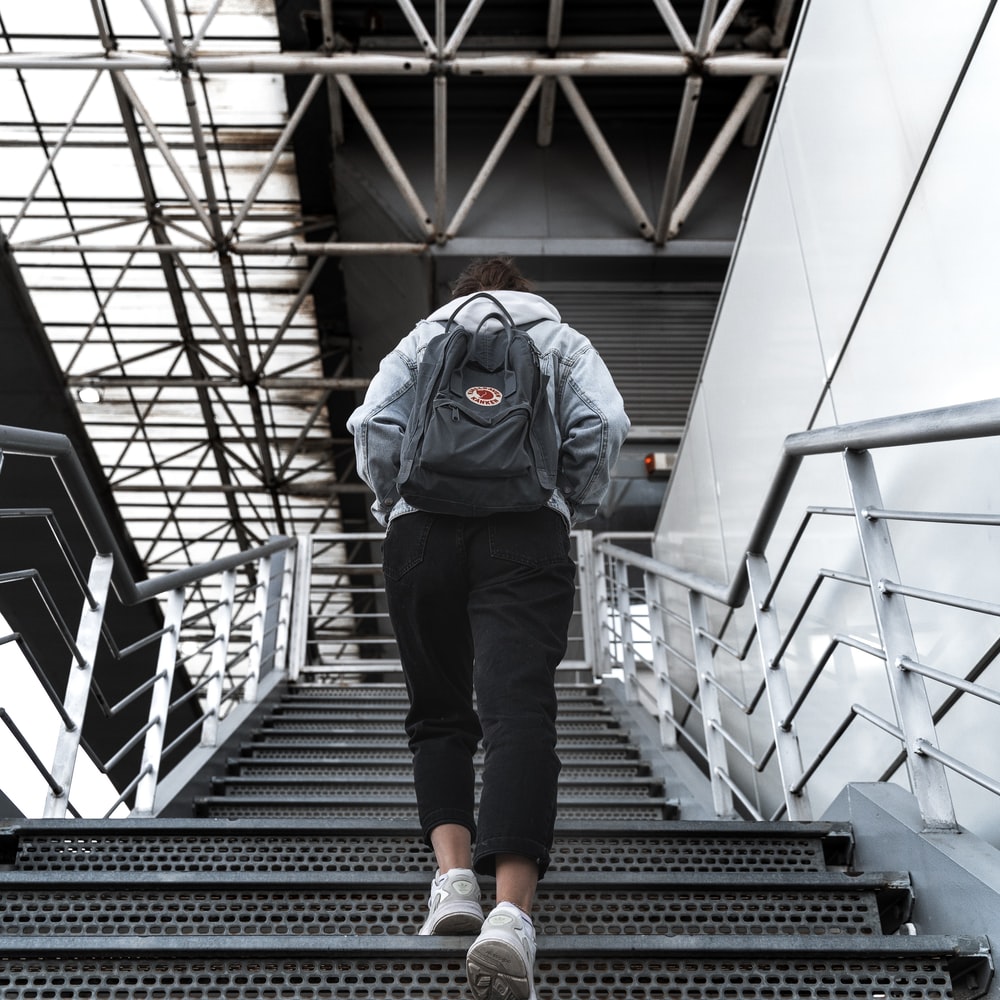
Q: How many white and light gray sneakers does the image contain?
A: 2